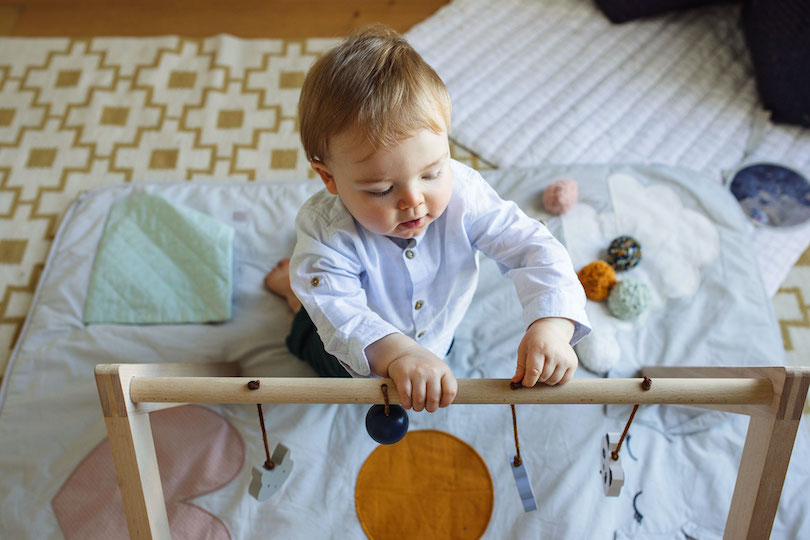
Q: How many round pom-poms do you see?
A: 4